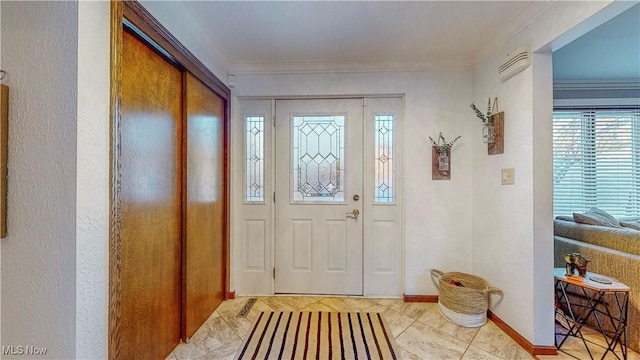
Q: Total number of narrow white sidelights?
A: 2